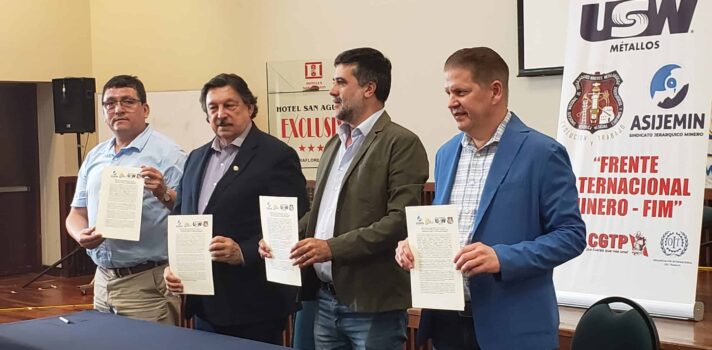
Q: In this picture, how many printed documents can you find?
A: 4